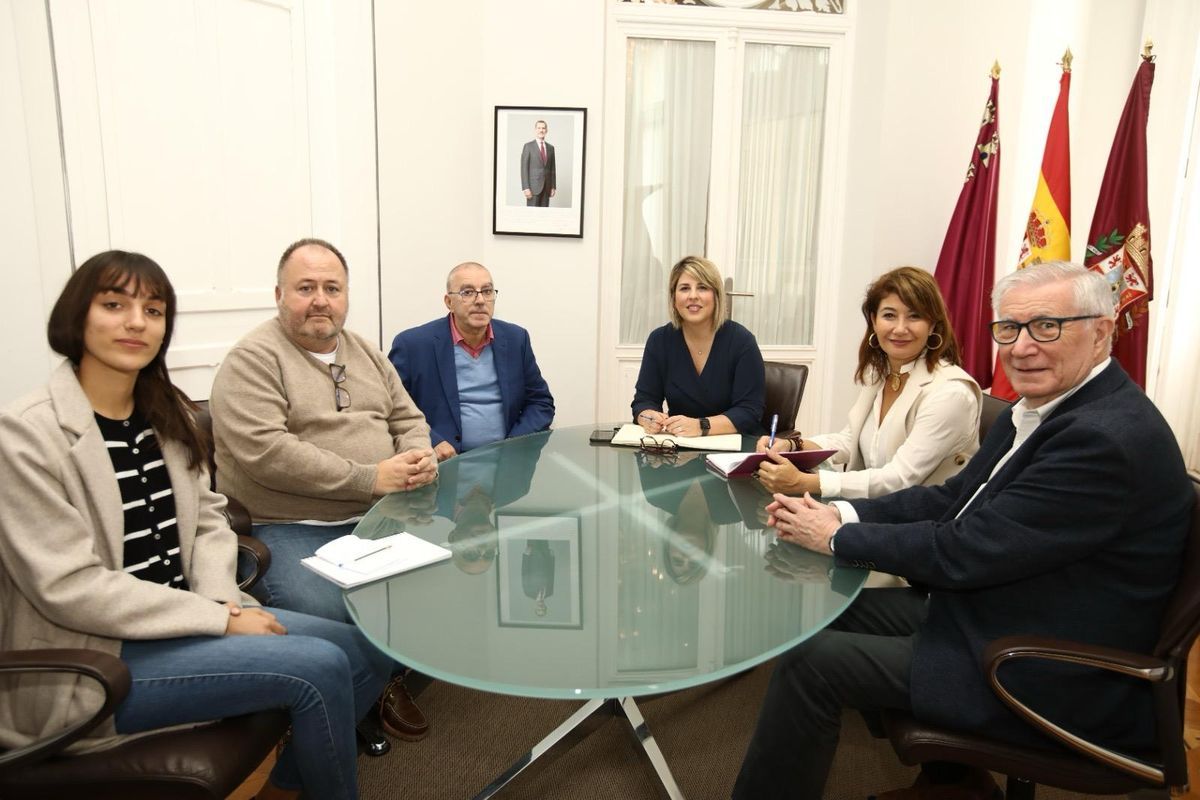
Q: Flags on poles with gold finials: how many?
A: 3